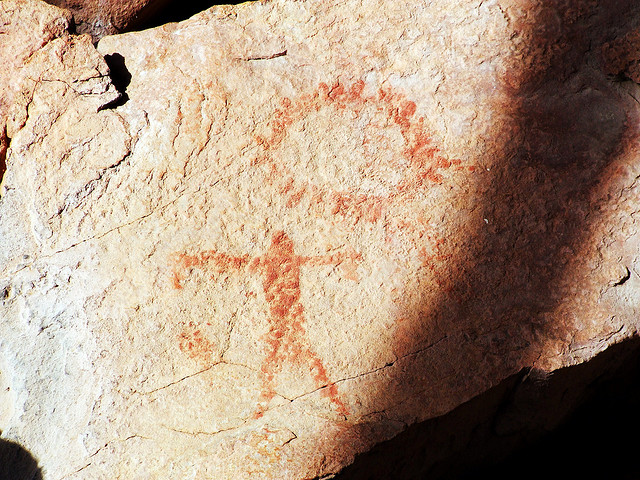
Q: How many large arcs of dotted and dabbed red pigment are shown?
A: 1